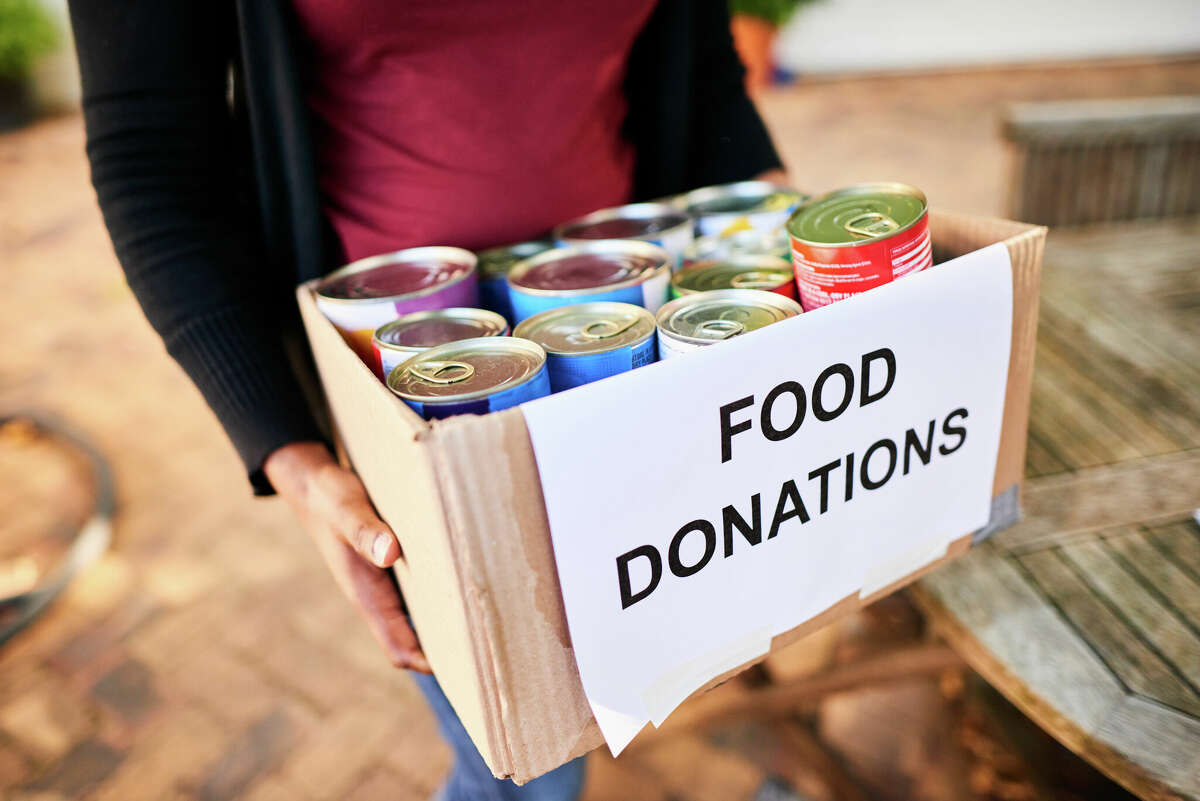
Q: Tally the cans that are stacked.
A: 12